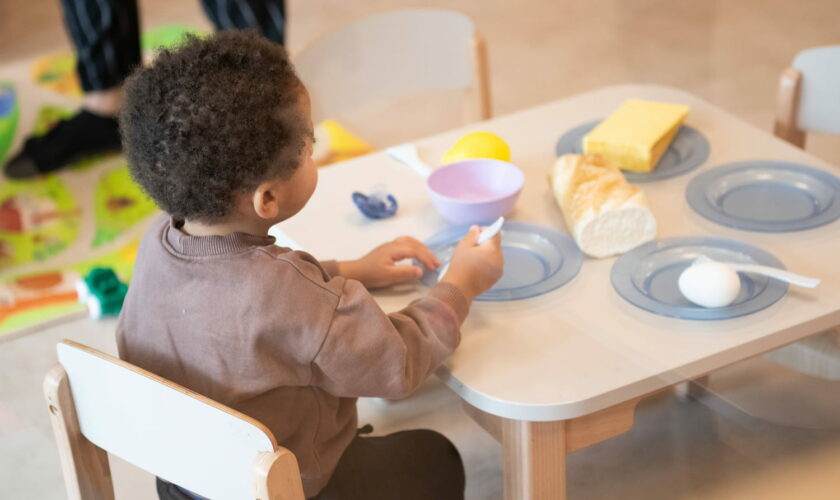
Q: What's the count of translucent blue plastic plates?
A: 4